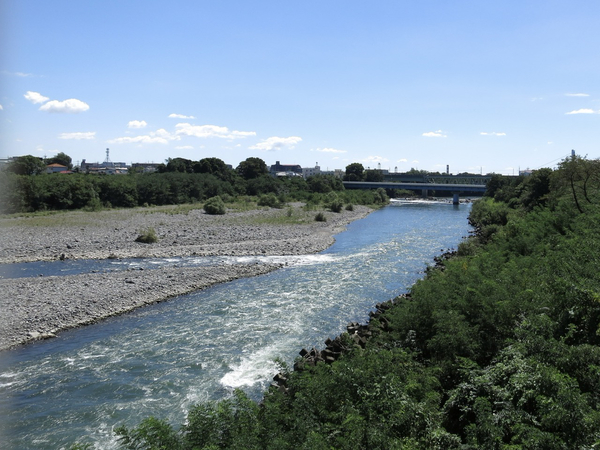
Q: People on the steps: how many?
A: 0